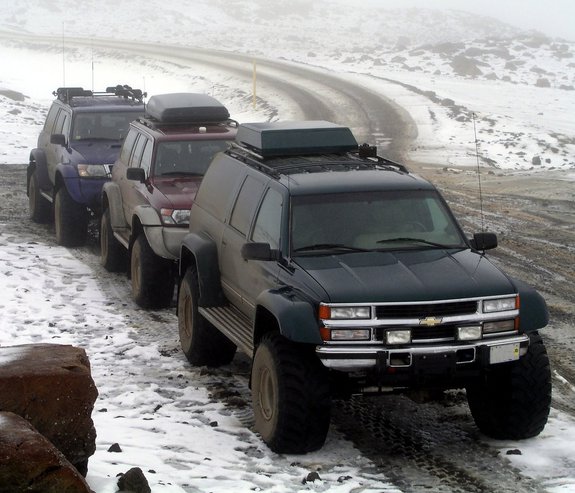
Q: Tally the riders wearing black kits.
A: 0